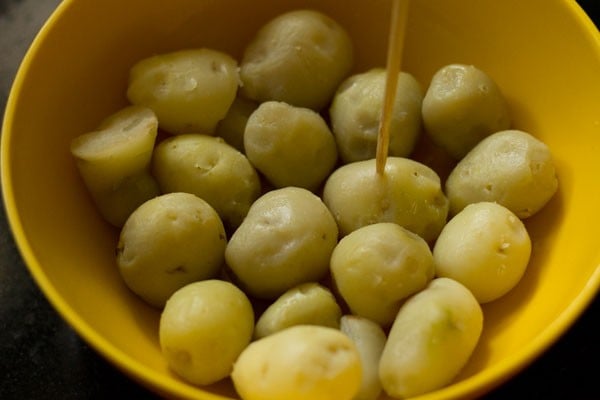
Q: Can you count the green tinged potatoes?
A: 1